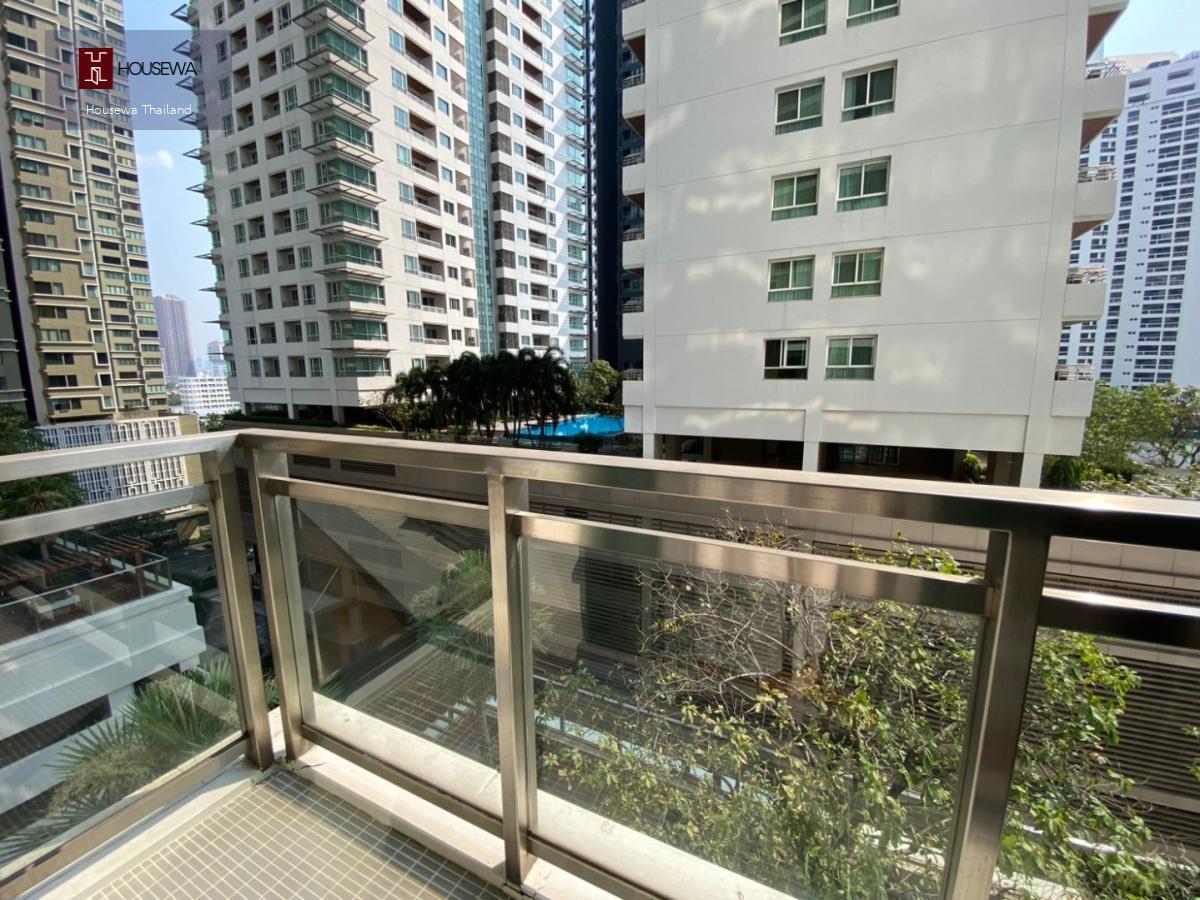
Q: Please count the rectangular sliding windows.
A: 10